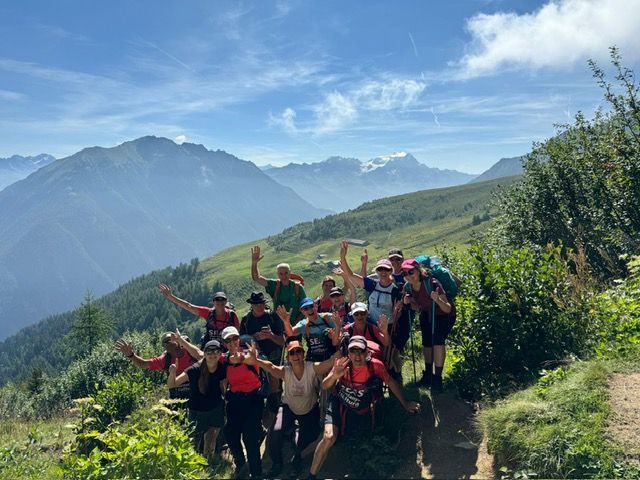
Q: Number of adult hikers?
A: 15